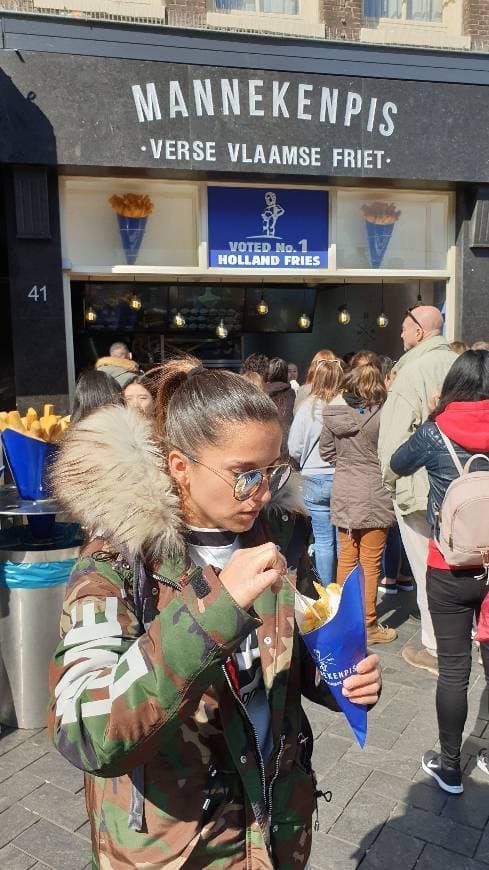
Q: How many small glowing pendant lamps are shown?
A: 8